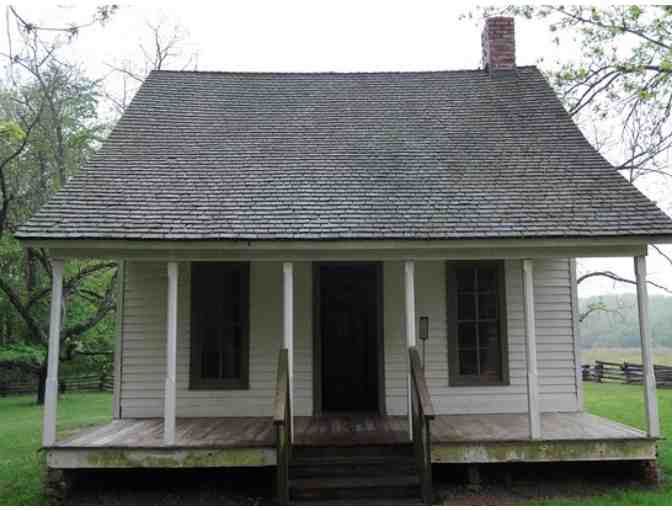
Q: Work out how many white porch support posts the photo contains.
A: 6